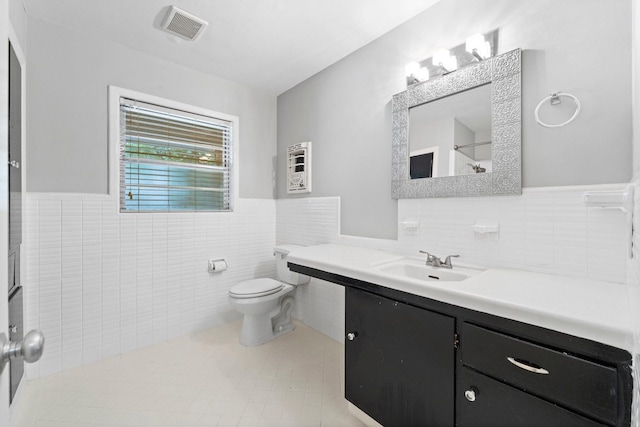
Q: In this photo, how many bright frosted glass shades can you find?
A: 3